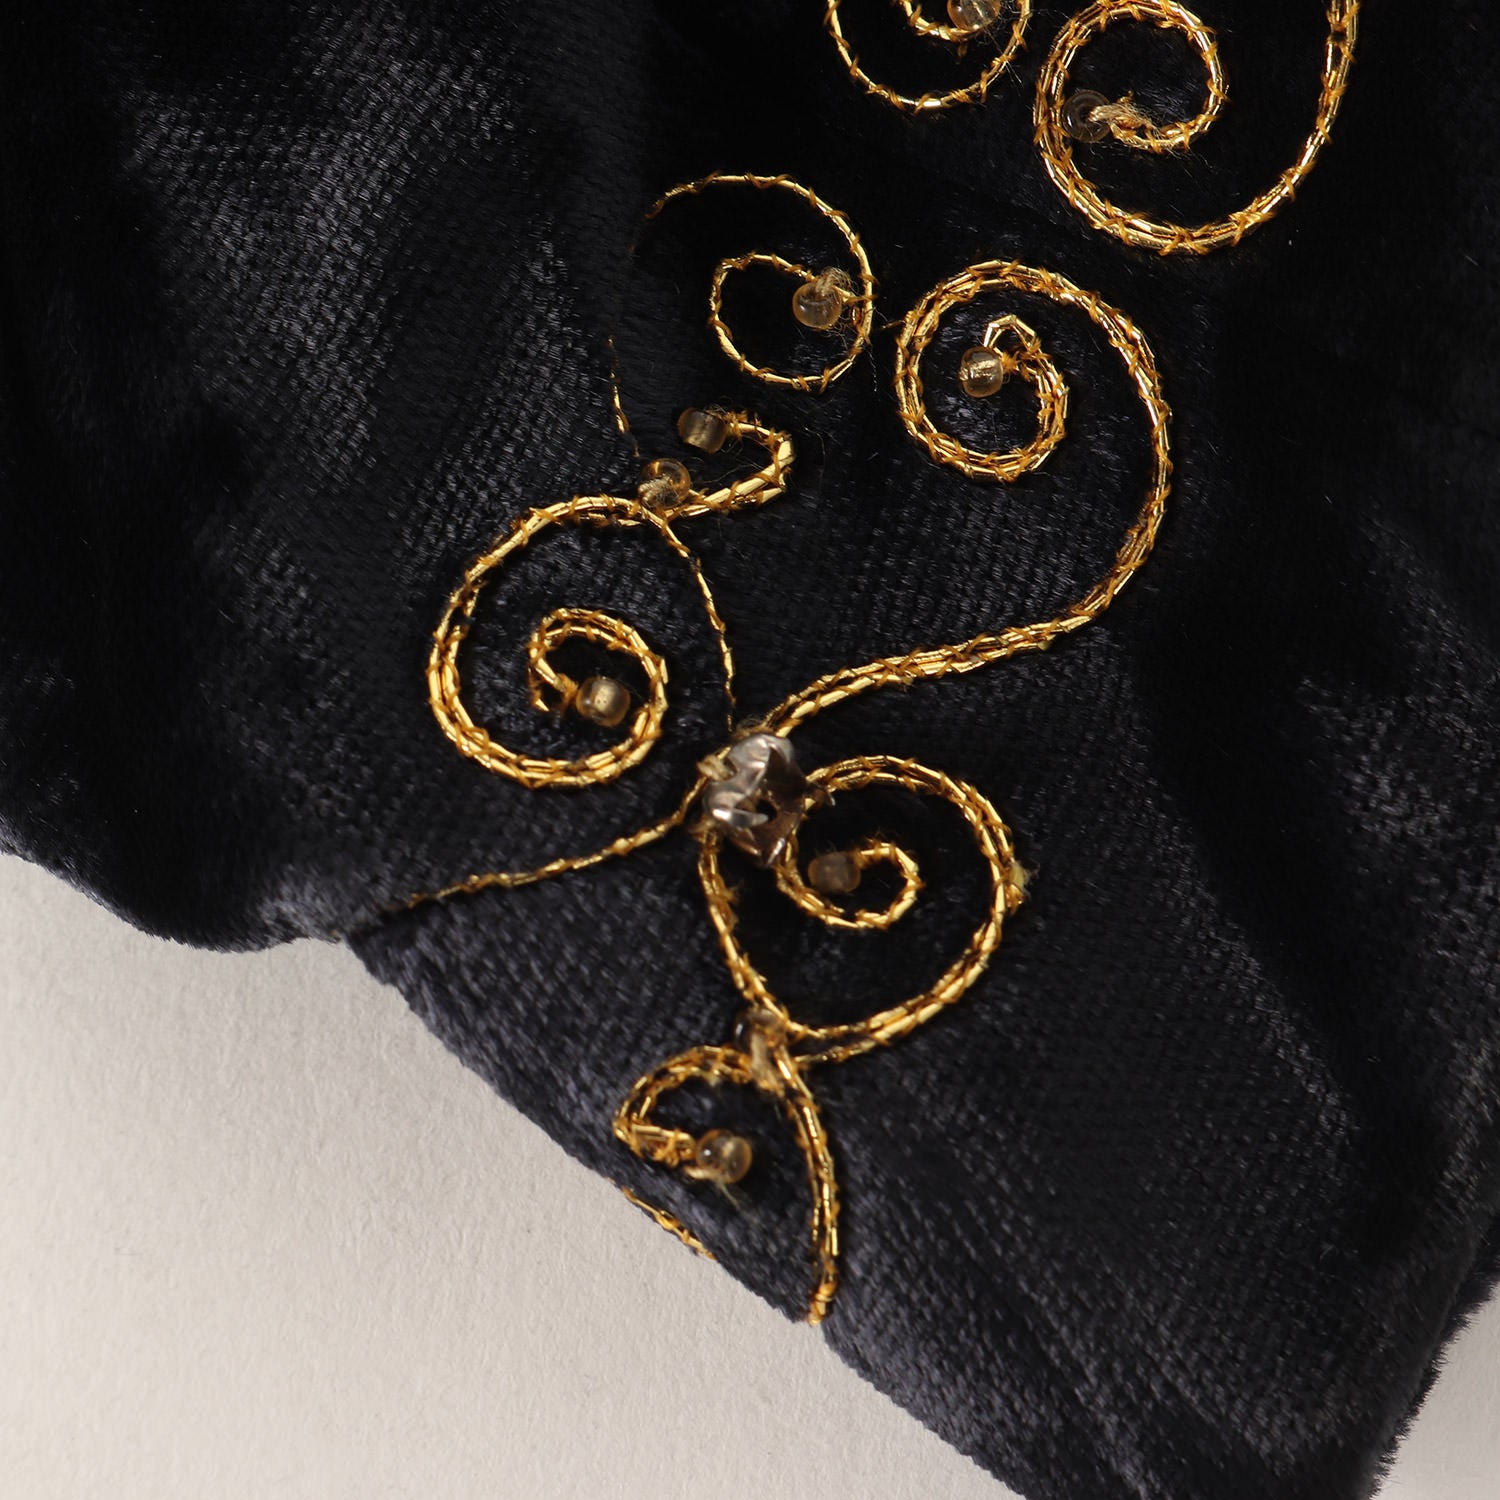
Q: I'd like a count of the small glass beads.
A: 10